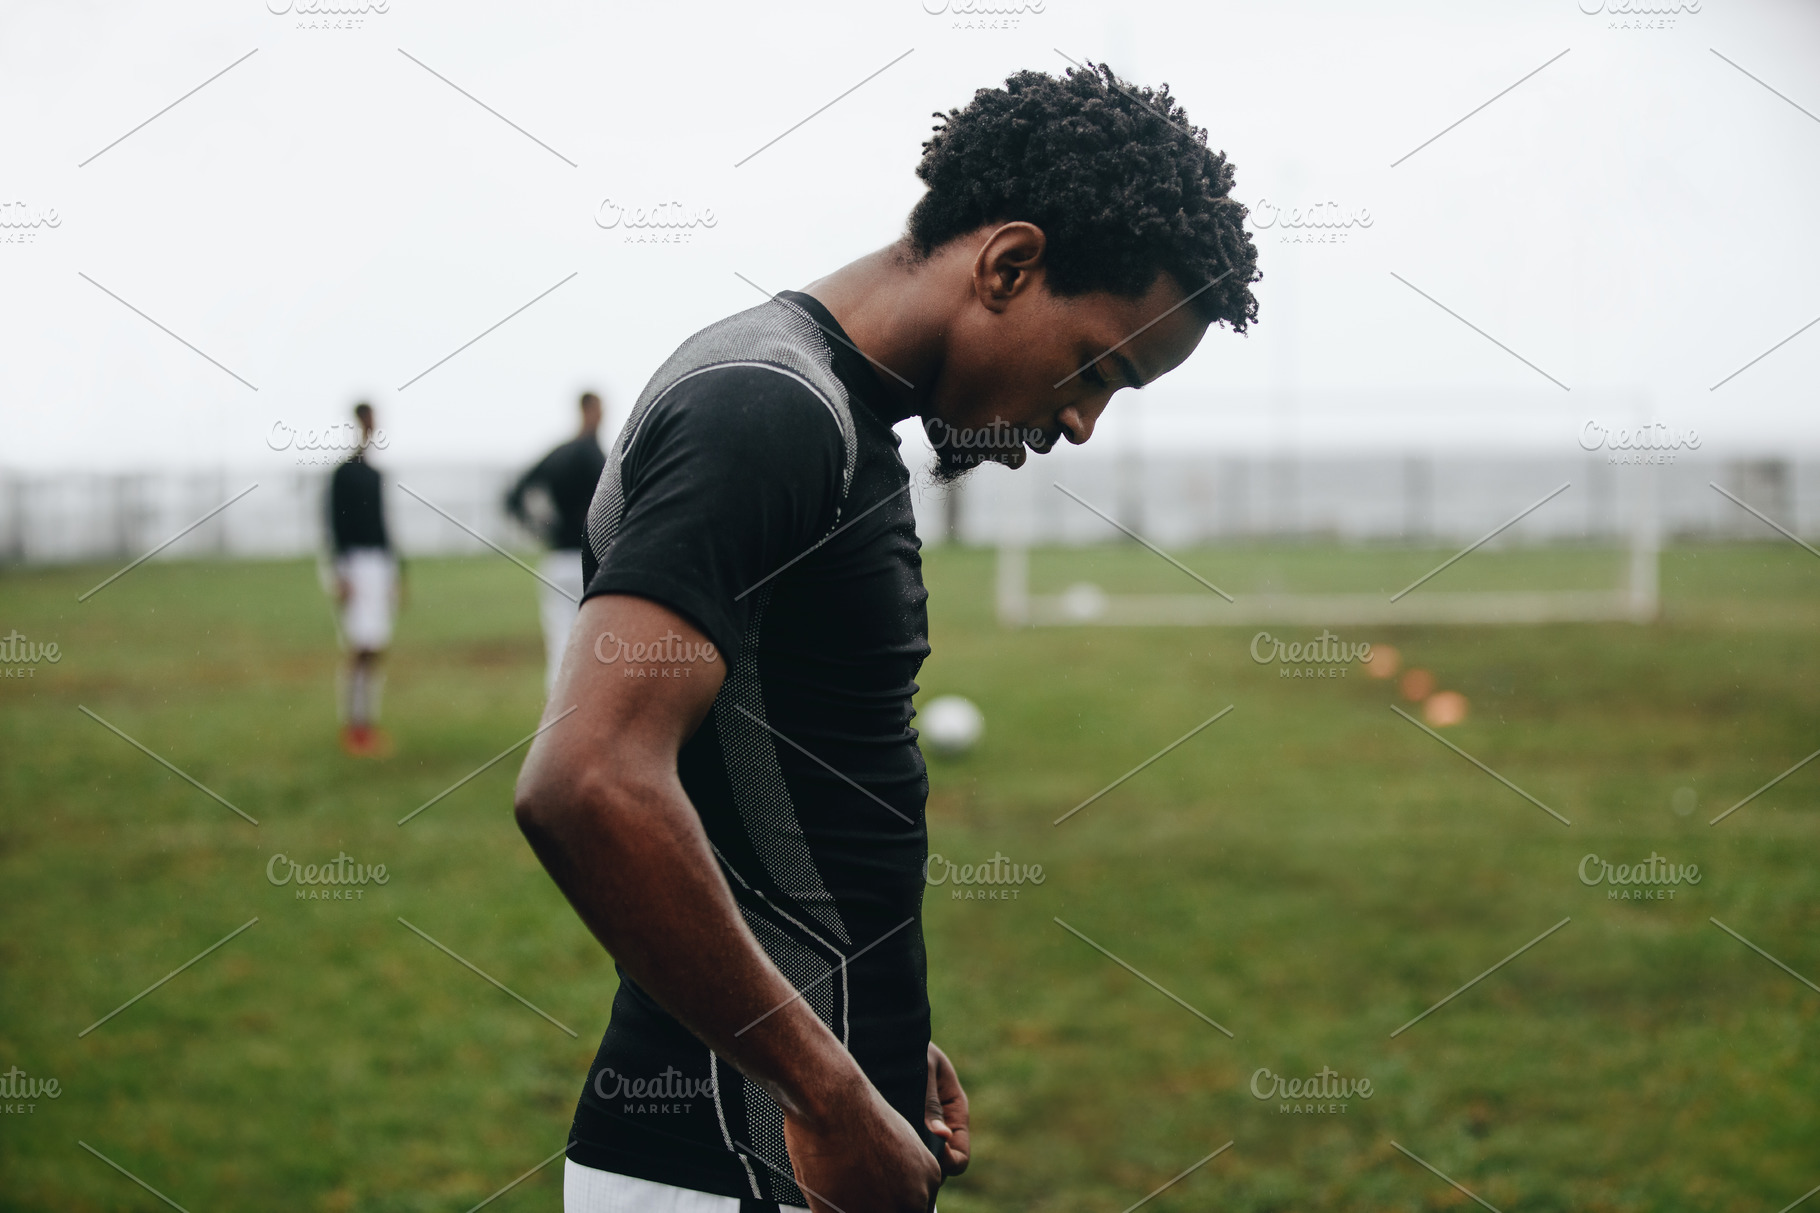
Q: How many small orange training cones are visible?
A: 3